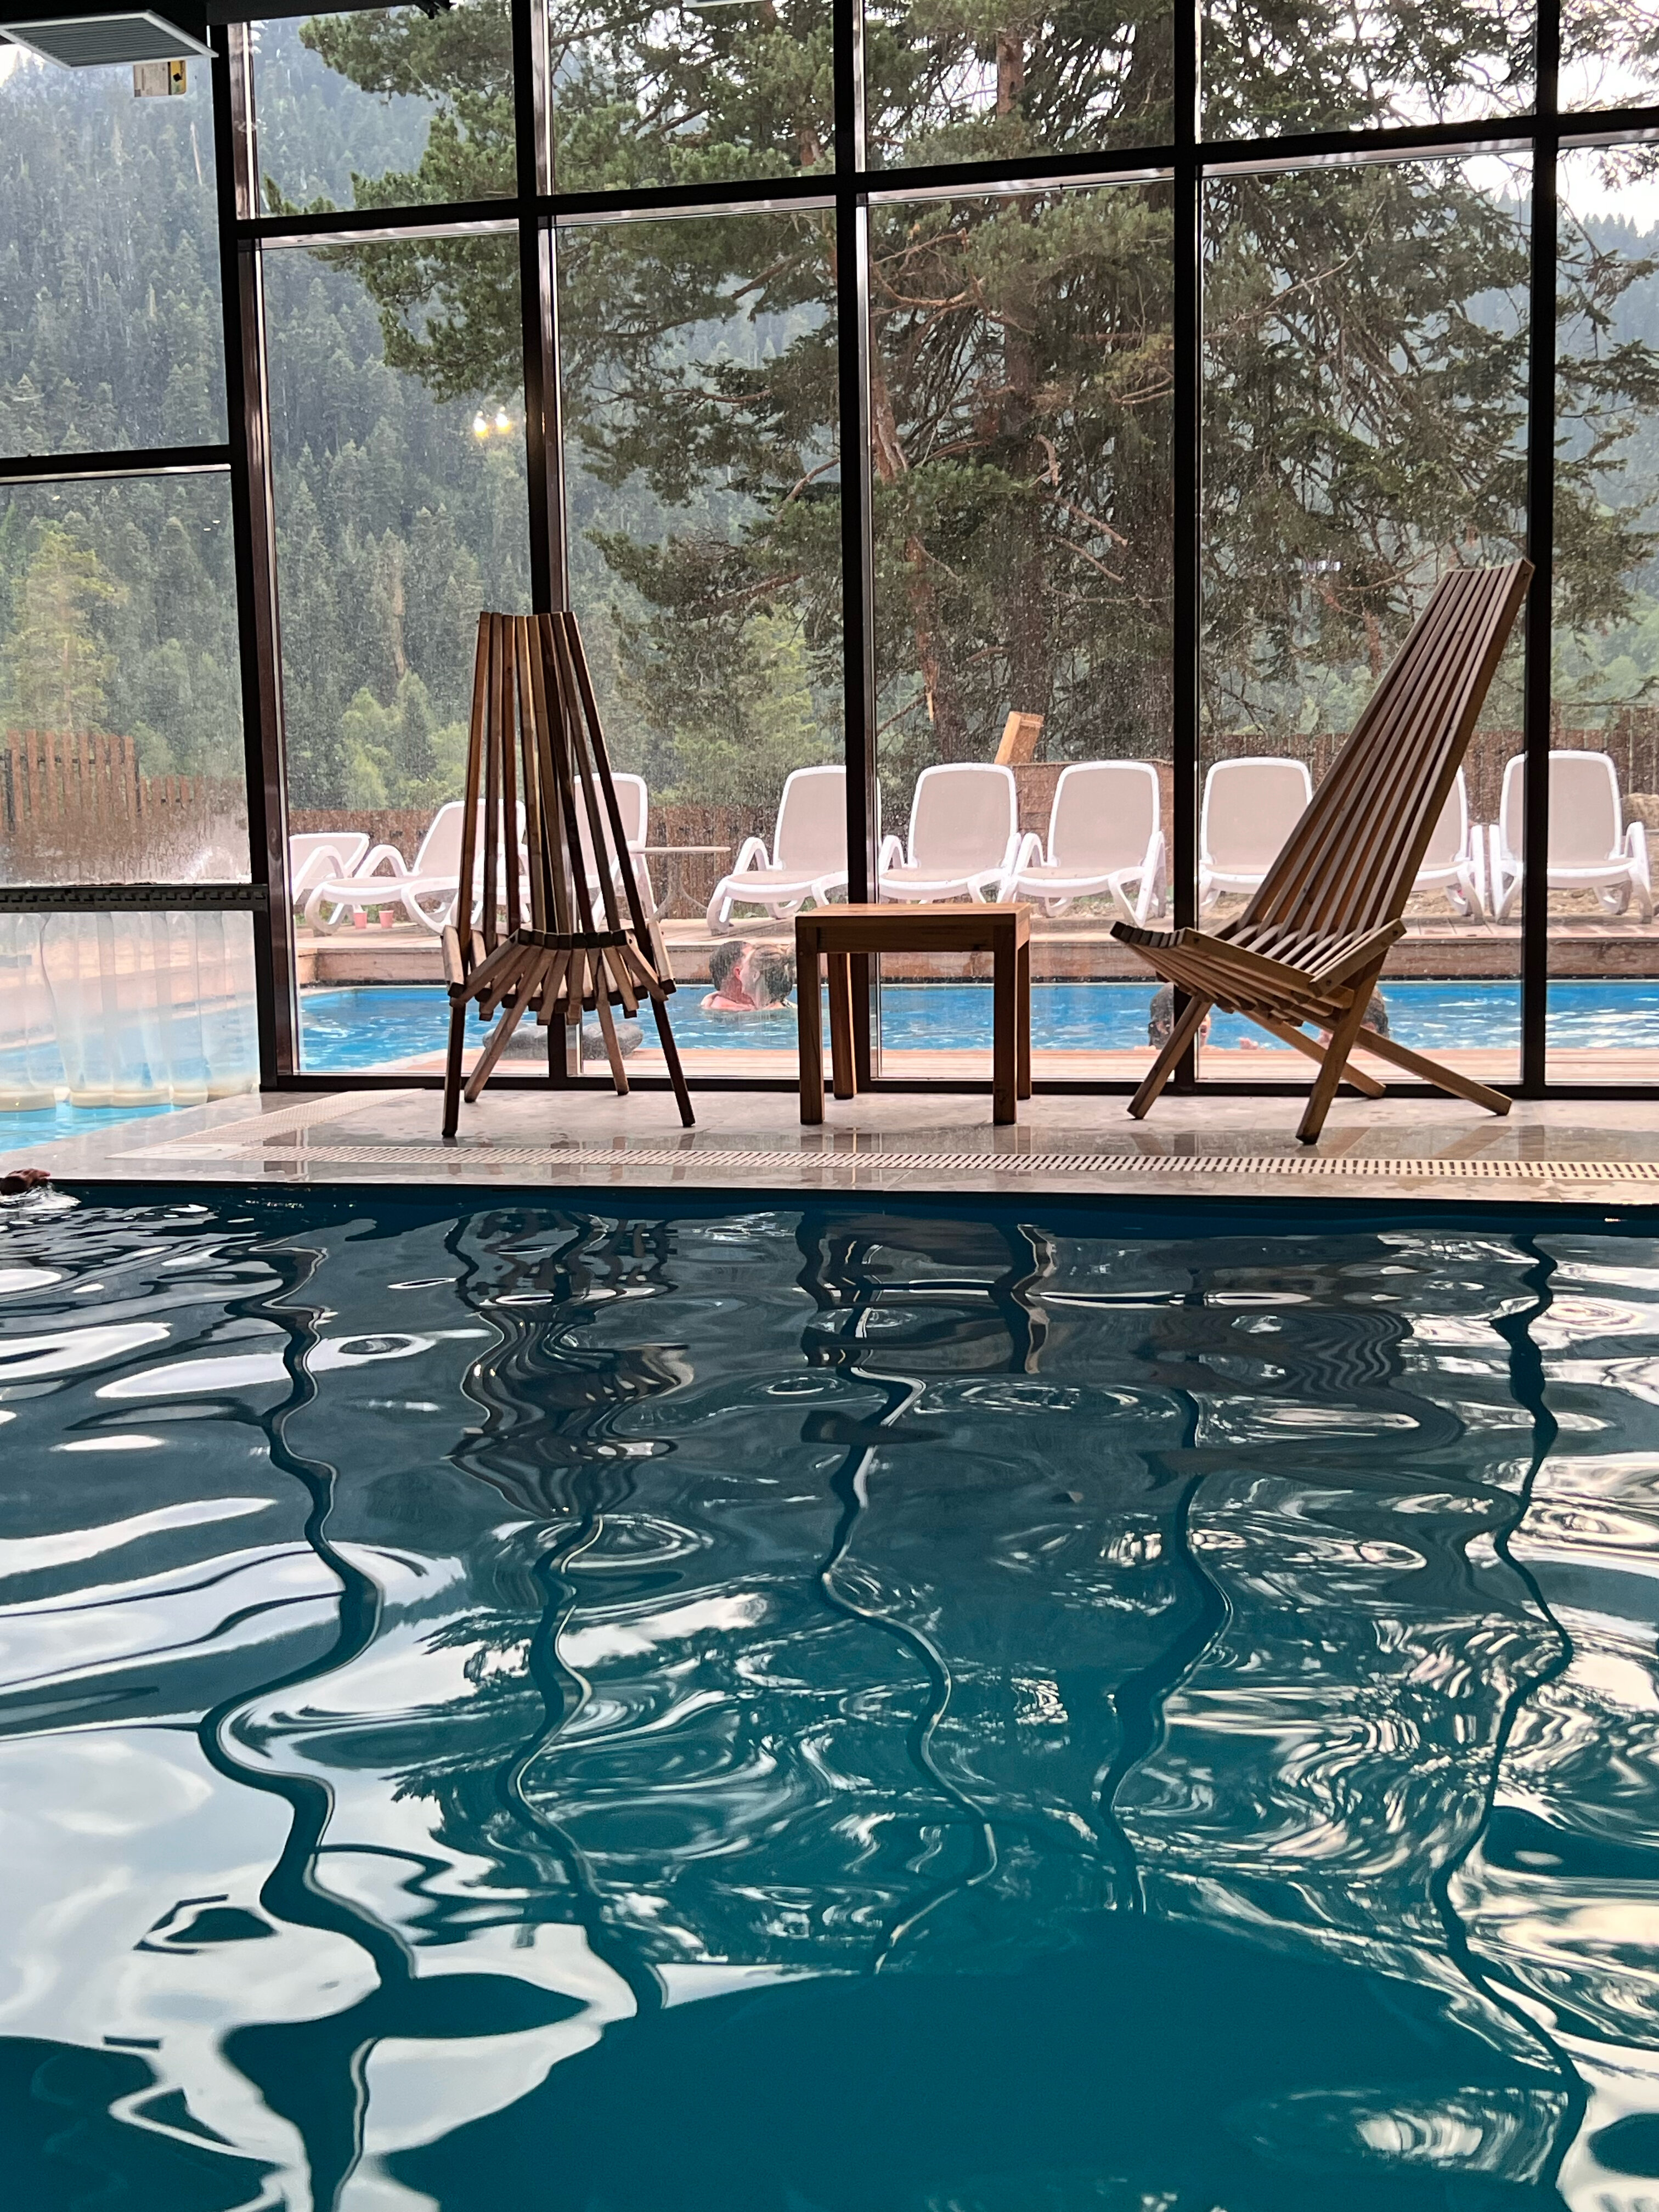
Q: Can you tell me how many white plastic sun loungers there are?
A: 9